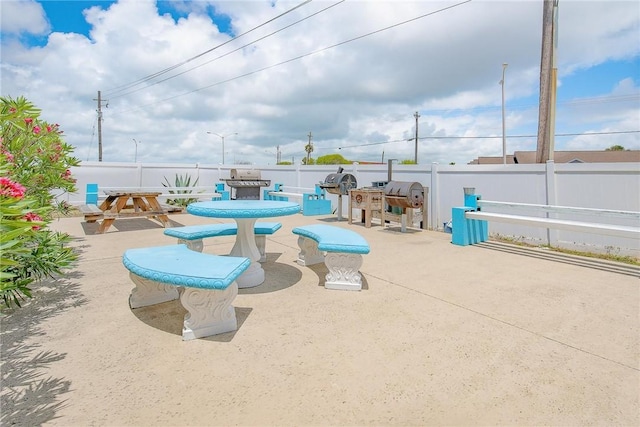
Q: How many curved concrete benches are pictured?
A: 3